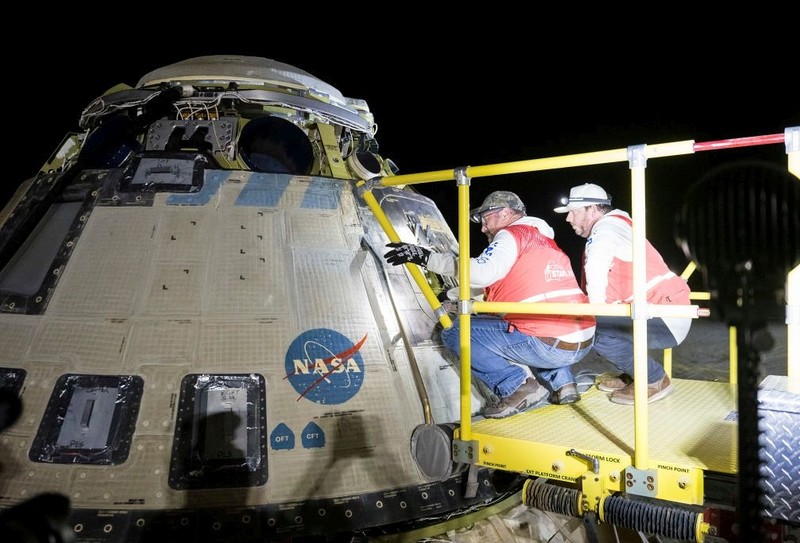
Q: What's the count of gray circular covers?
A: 1